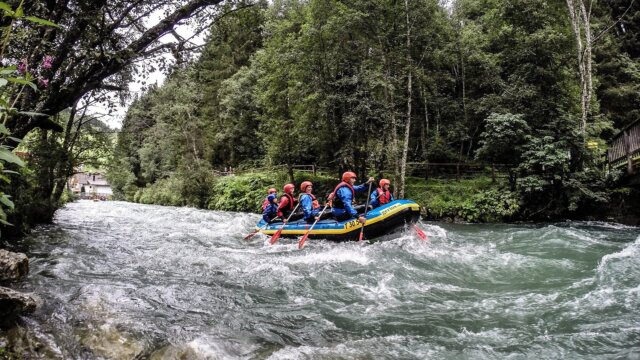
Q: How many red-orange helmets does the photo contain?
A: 5